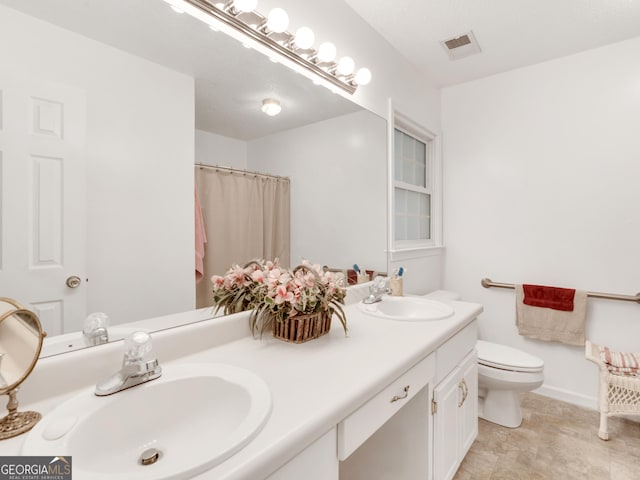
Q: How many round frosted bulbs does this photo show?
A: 6